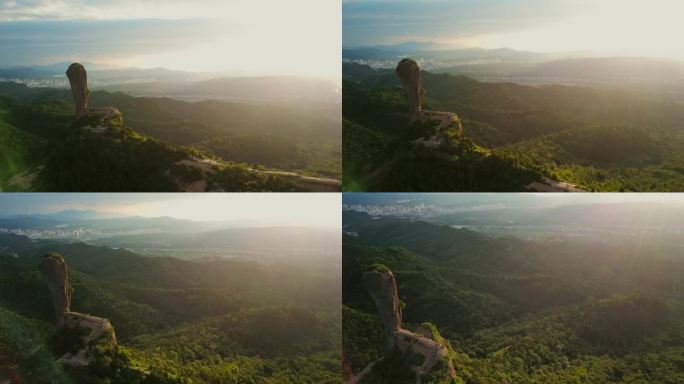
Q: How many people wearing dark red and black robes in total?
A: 0